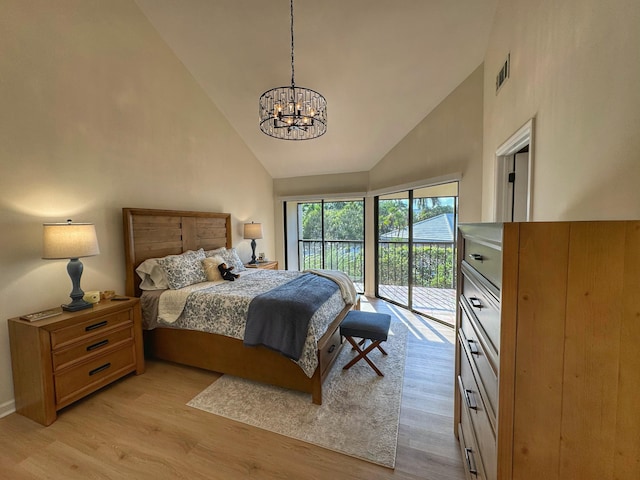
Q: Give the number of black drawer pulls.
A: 9